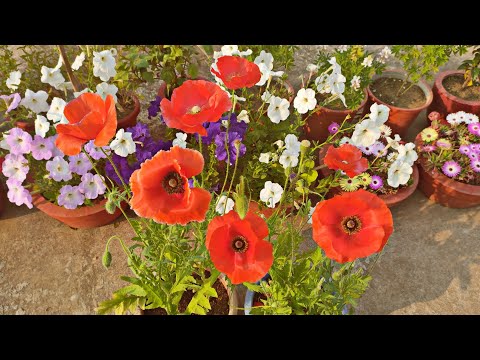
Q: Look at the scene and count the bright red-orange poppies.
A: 7